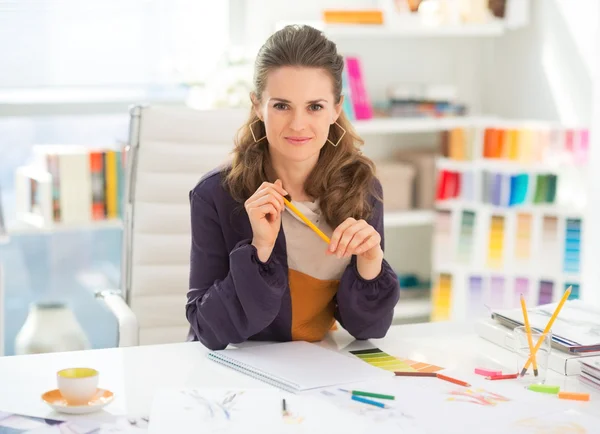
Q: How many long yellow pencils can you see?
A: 3